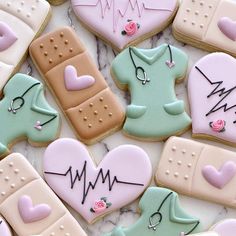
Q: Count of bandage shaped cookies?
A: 5